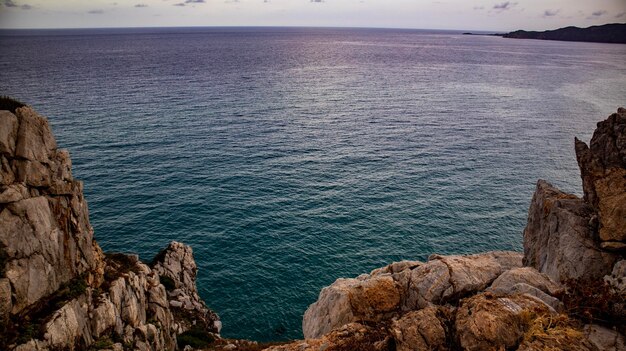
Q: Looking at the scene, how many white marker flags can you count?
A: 0